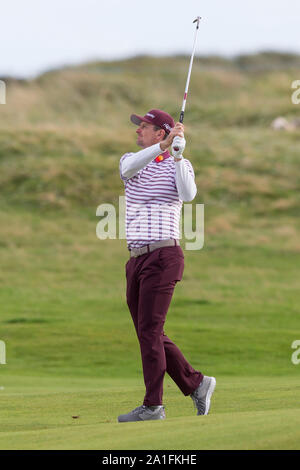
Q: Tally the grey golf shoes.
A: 2